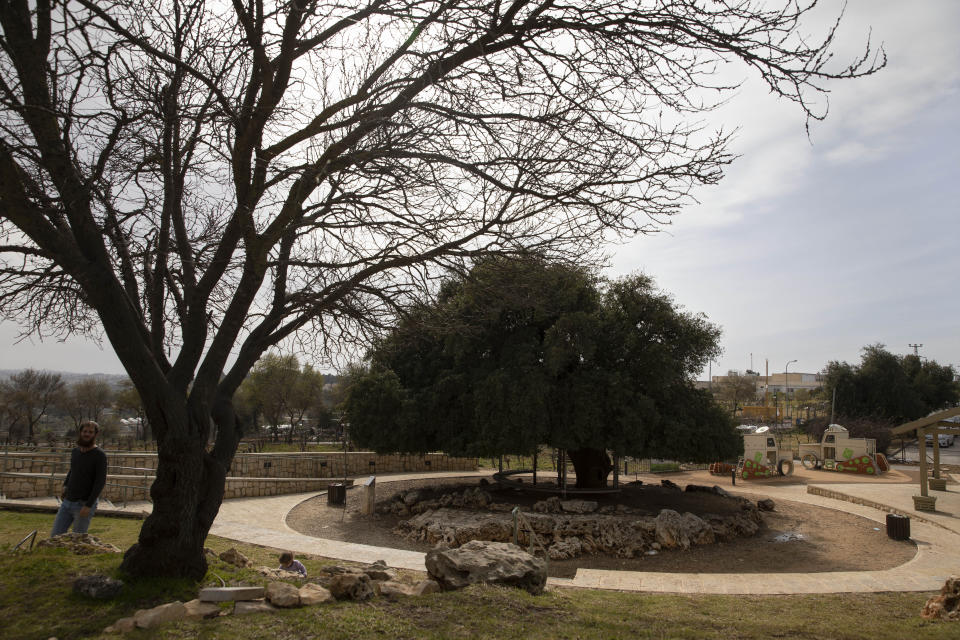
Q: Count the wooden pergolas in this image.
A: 1